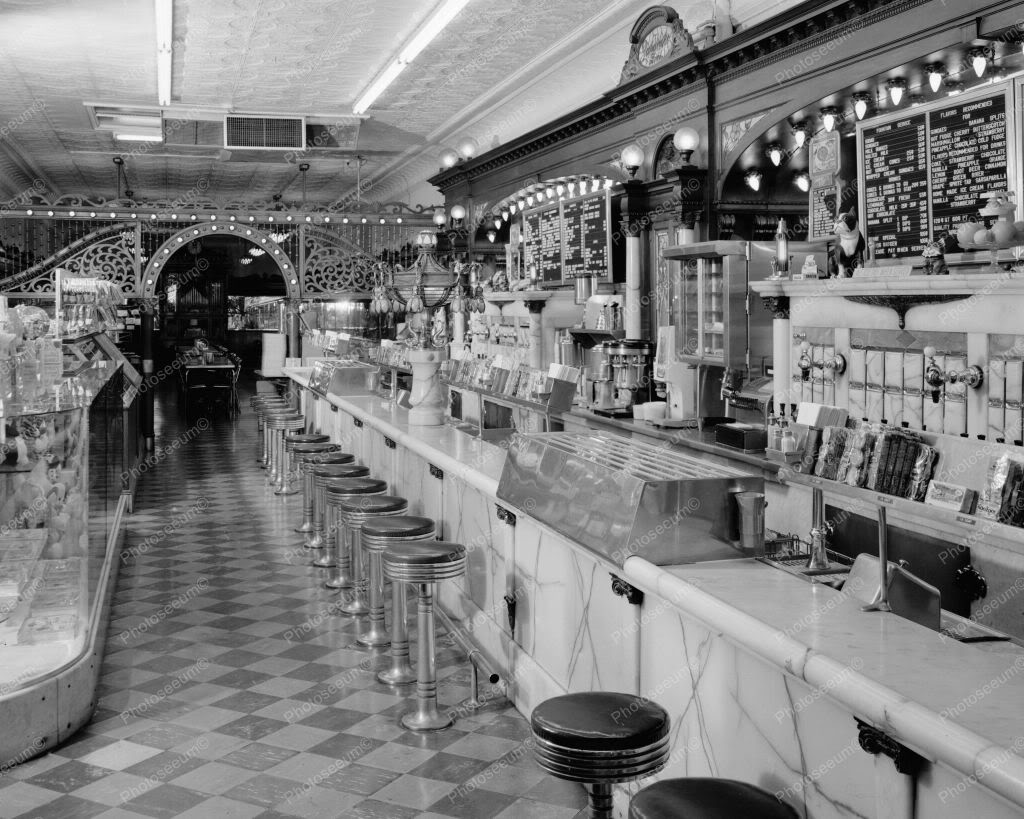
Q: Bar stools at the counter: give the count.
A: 15